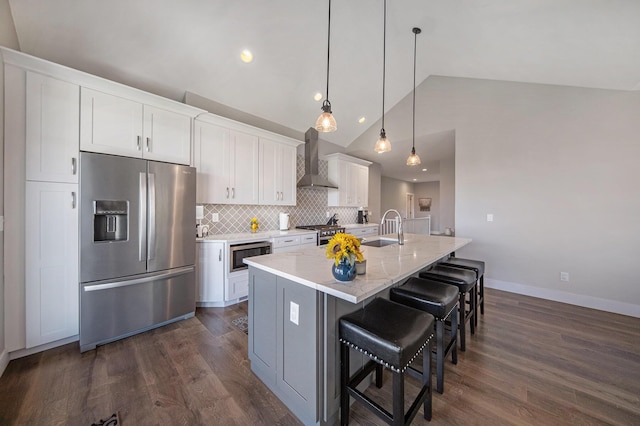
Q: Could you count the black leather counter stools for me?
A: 4